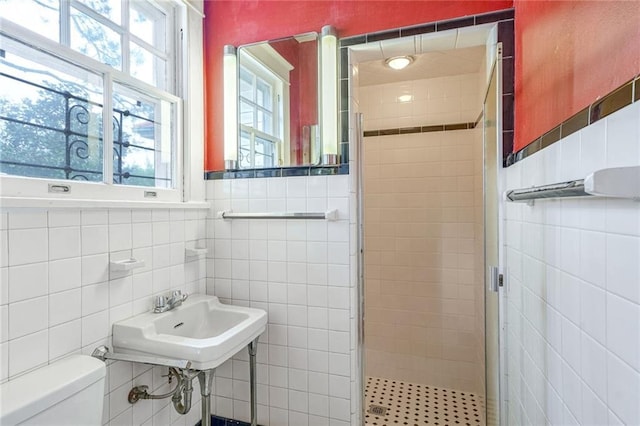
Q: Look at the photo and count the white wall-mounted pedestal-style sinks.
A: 1